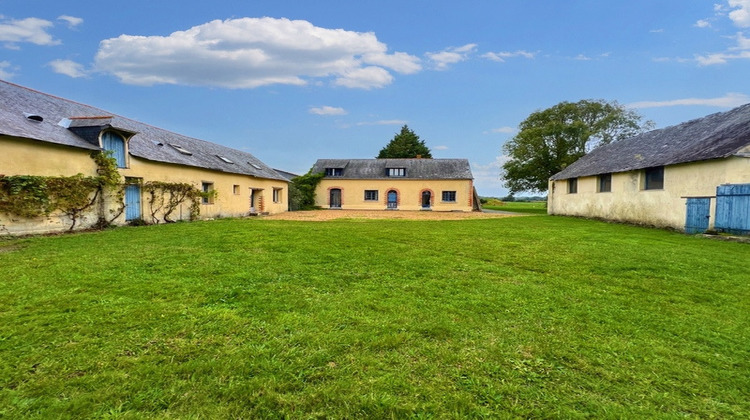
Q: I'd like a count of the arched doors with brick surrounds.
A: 3